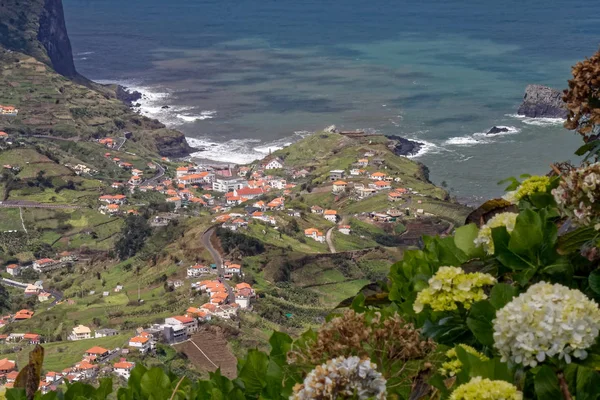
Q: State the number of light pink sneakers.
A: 0